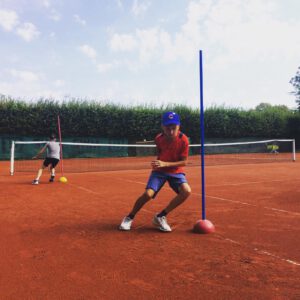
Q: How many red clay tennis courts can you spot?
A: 1